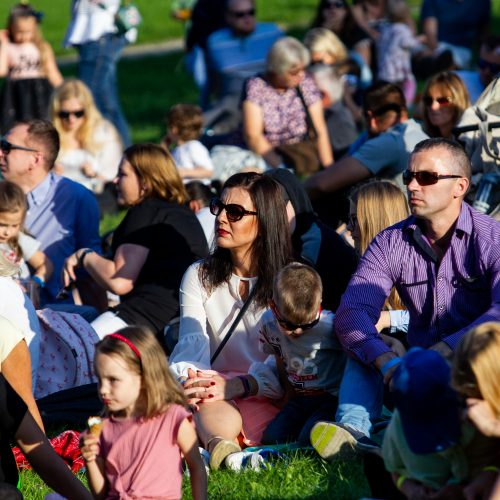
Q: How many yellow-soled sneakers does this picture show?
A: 1